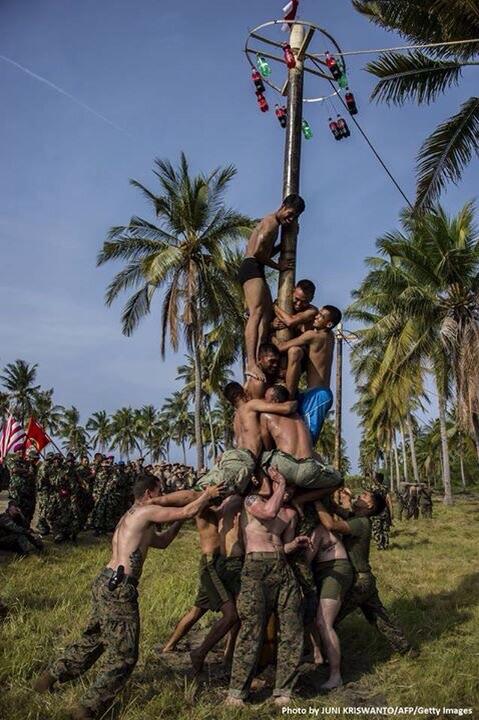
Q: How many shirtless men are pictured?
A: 11